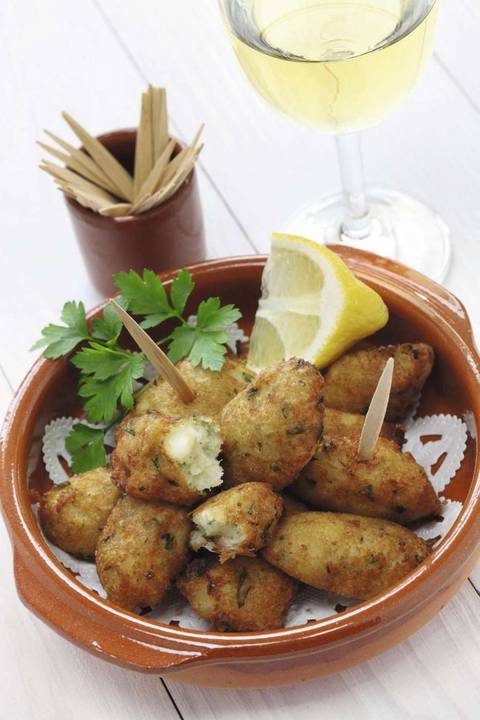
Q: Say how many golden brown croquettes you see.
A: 11